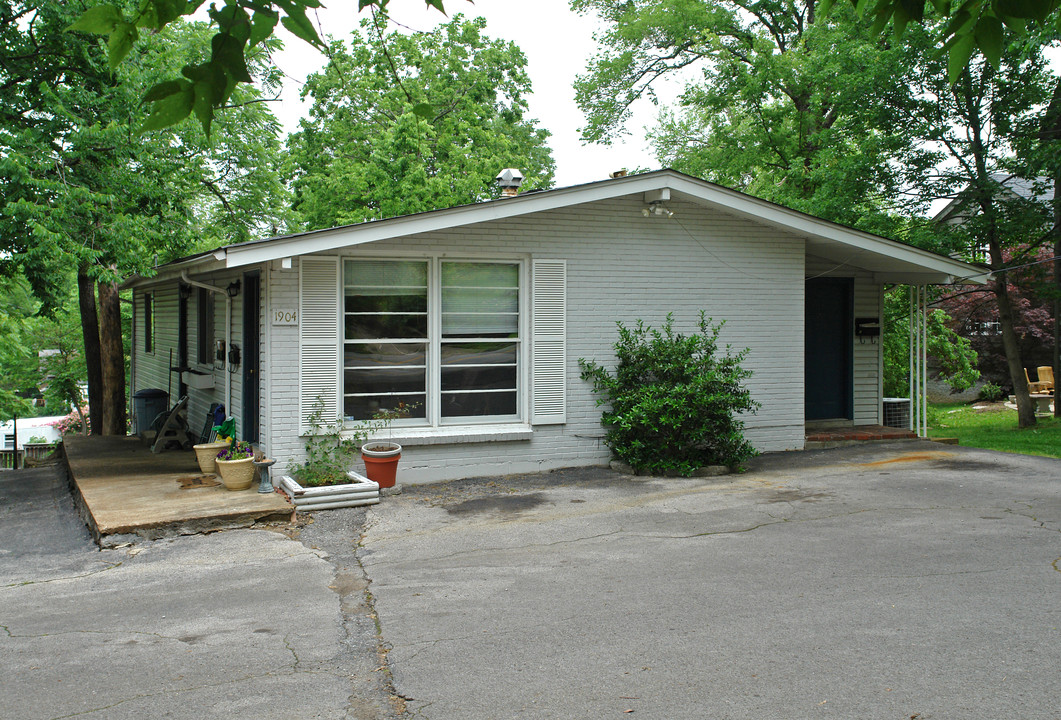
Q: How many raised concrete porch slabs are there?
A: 1